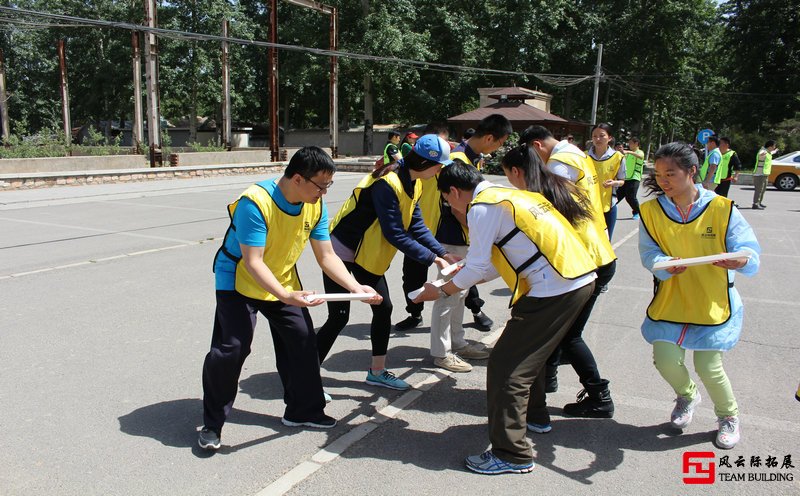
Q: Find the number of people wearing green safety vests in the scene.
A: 6